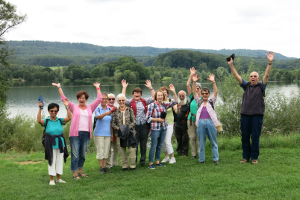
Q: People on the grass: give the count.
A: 12